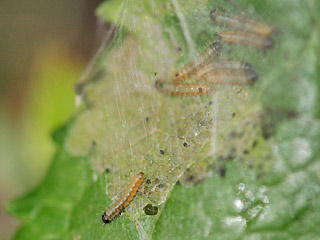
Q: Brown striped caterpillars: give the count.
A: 7